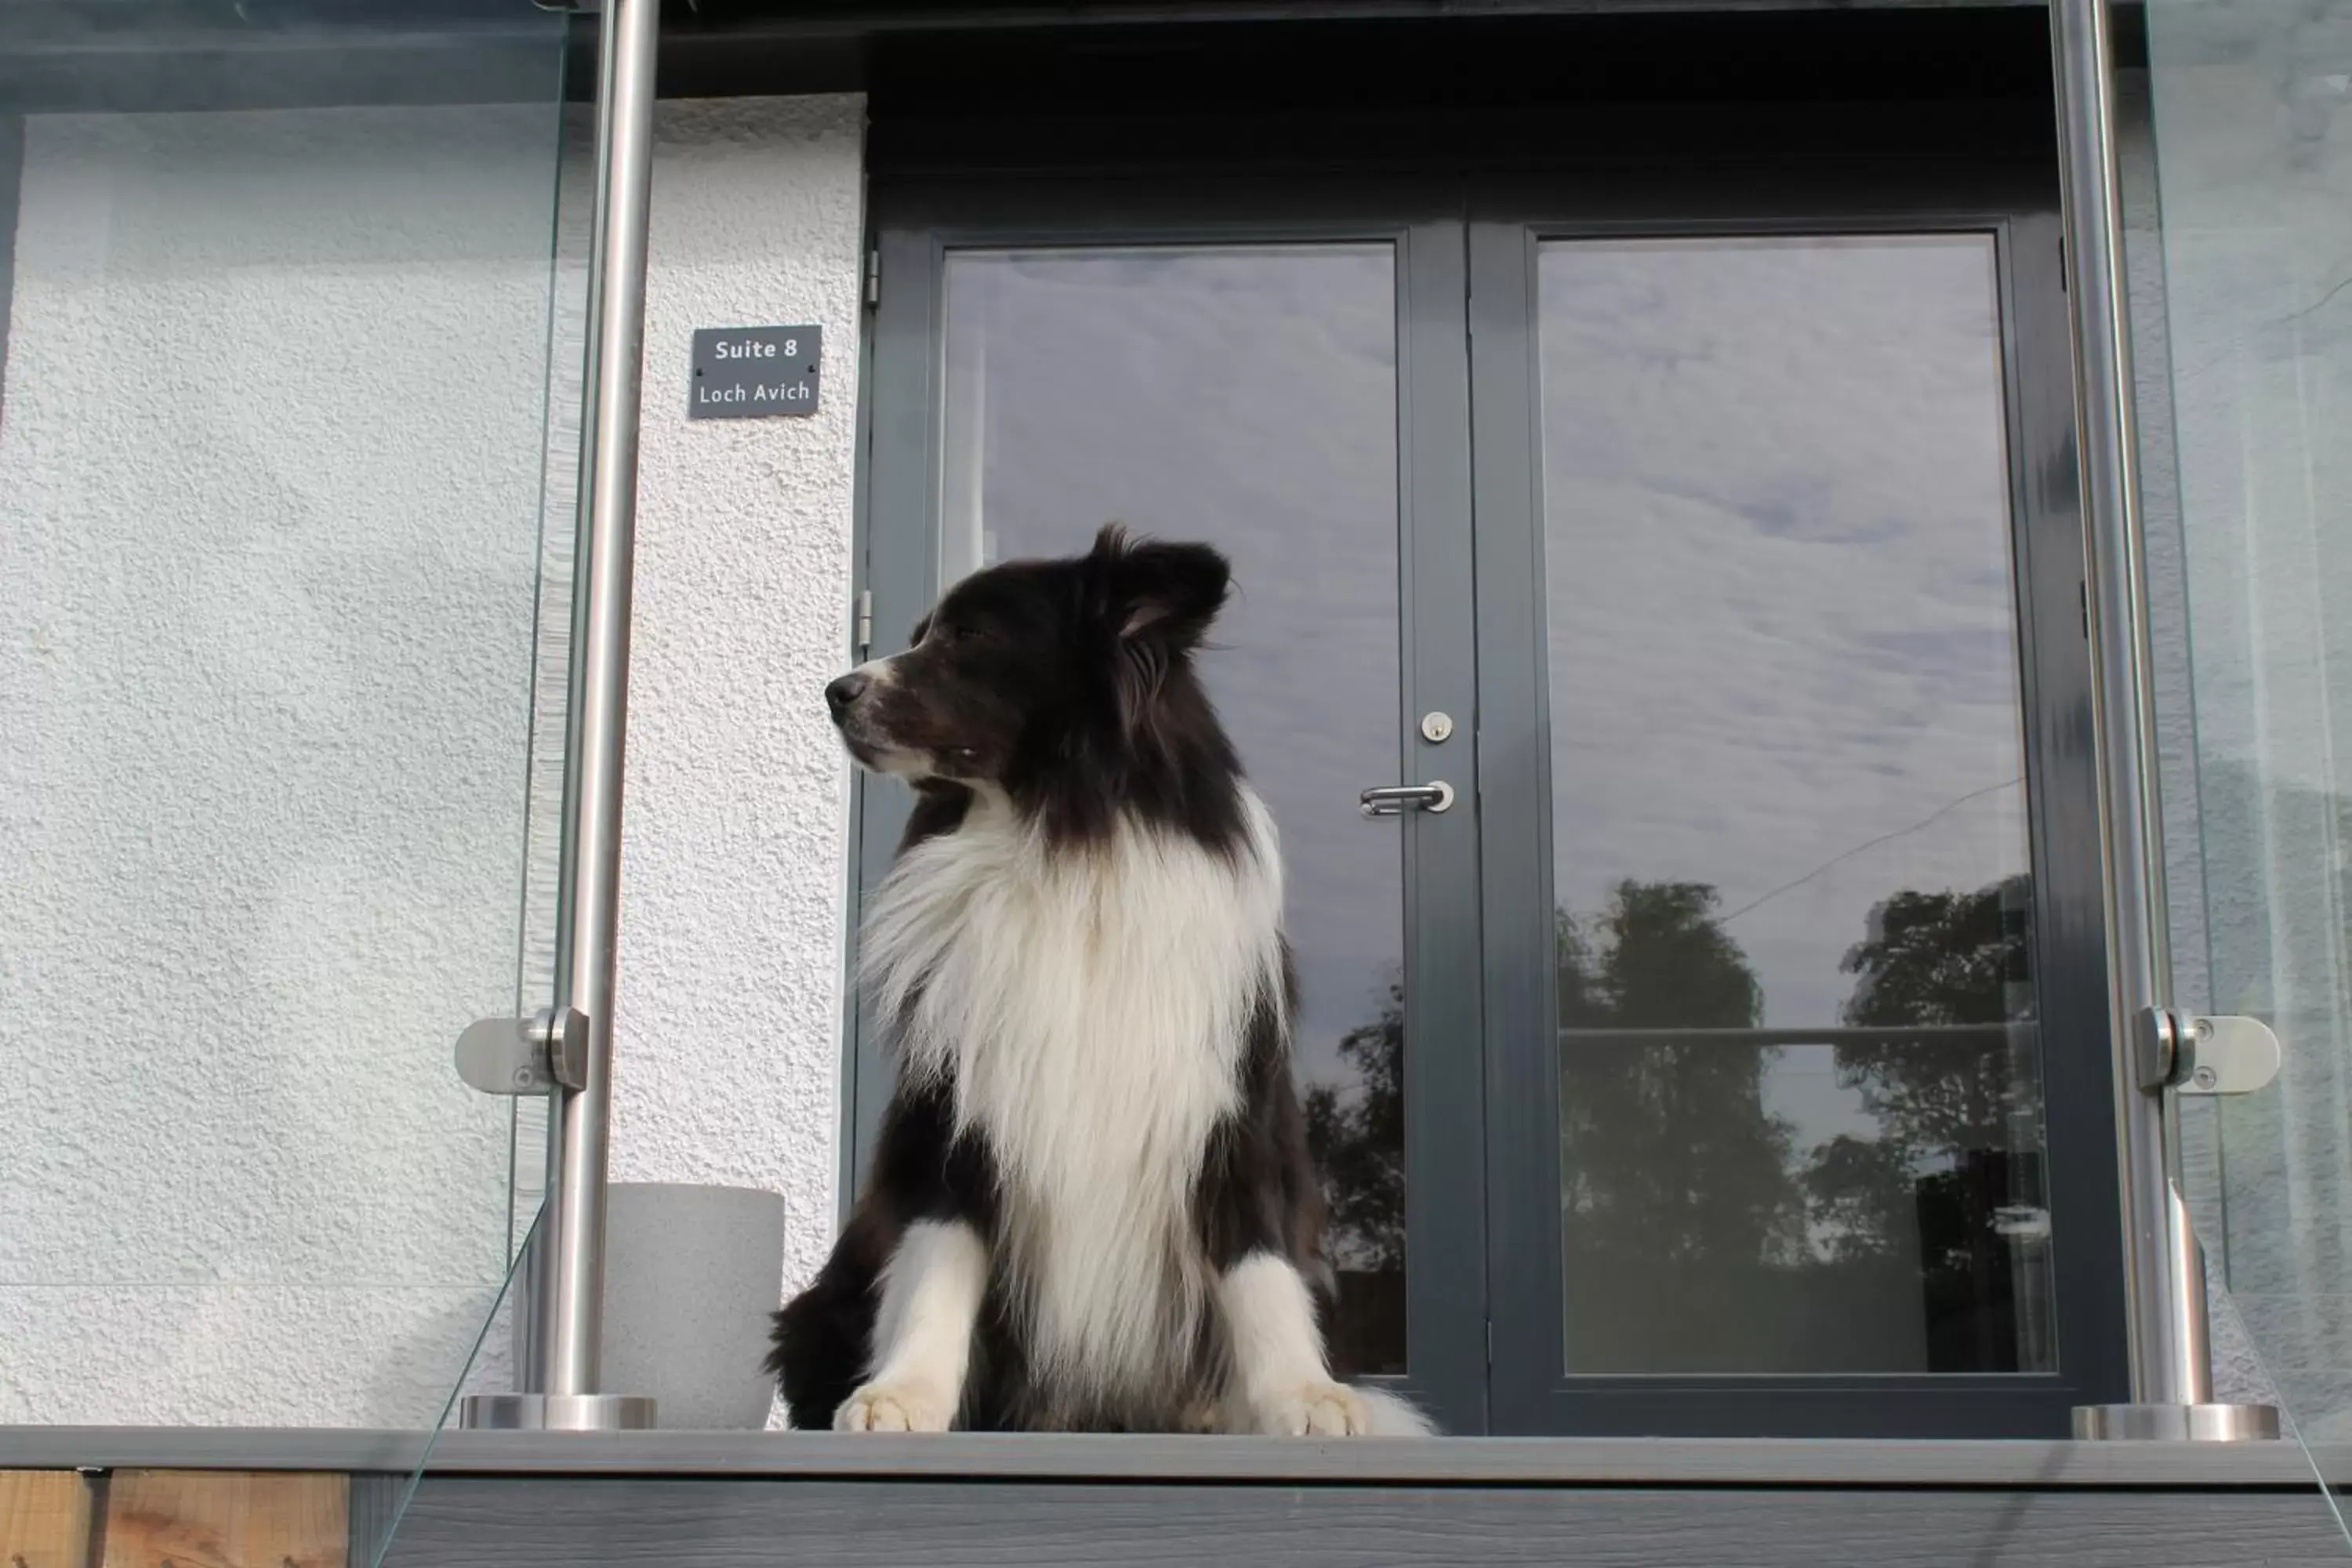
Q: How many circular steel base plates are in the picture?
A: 2